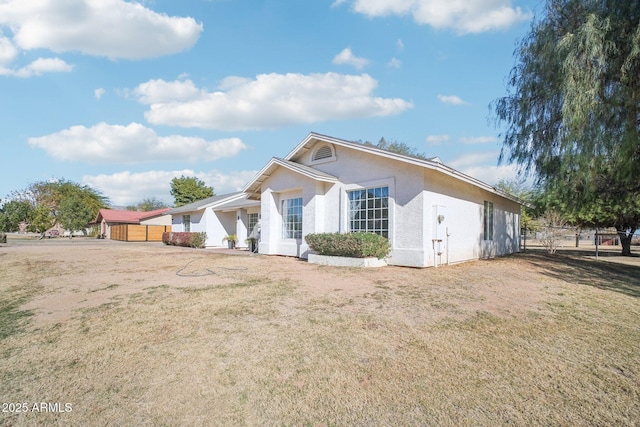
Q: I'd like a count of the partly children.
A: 0